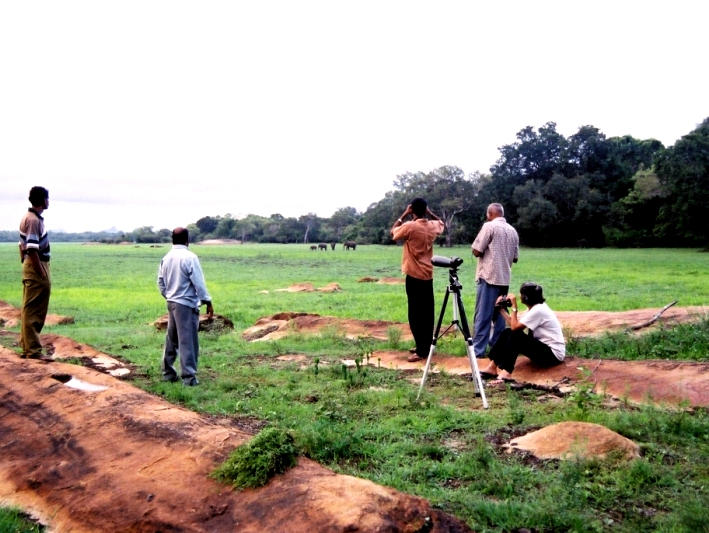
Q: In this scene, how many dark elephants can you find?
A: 4